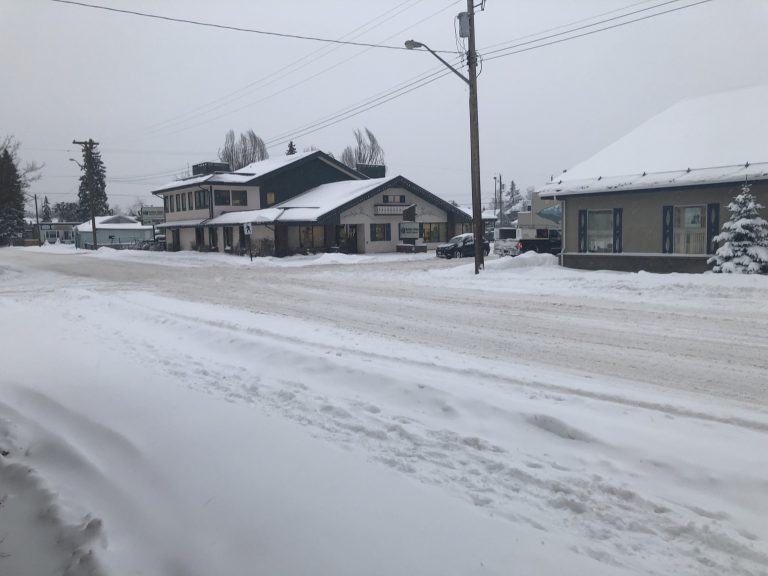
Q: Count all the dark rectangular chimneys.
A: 2